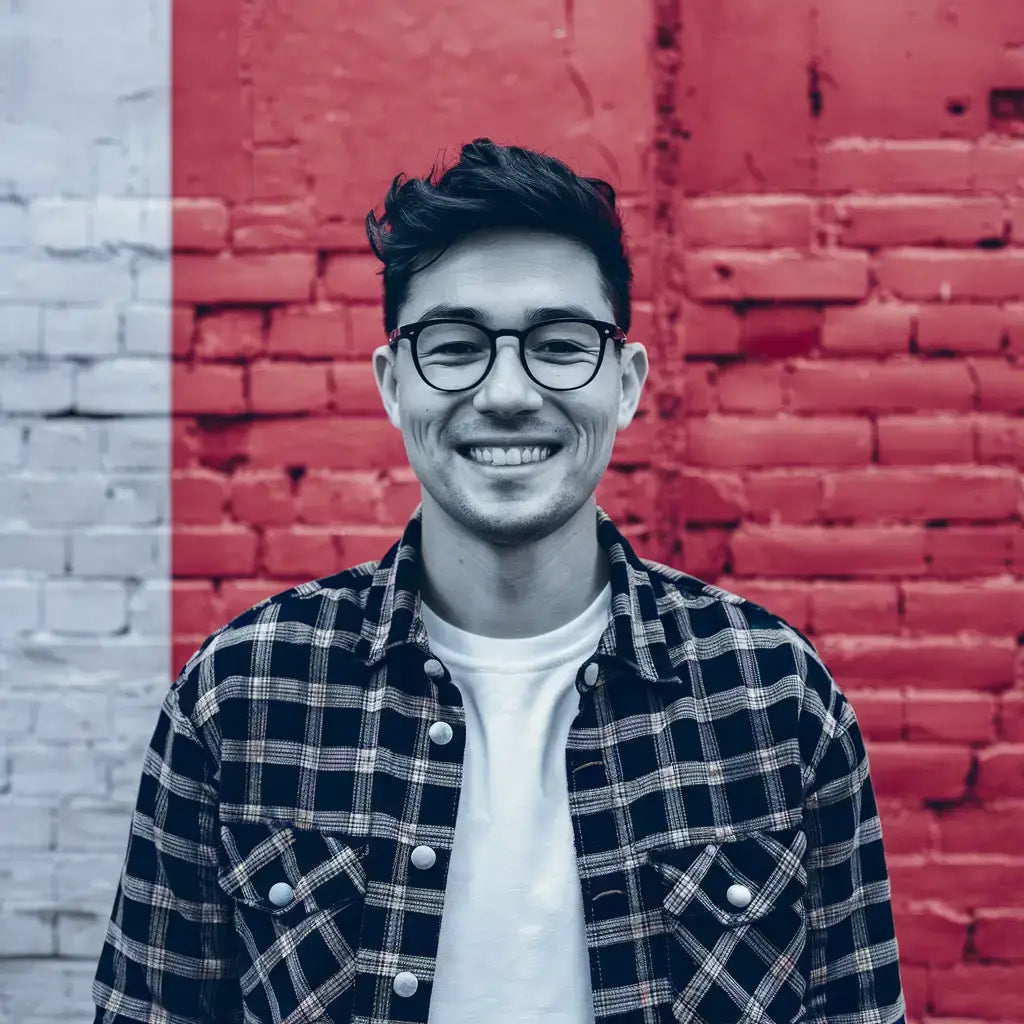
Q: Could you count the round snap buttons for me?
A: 7